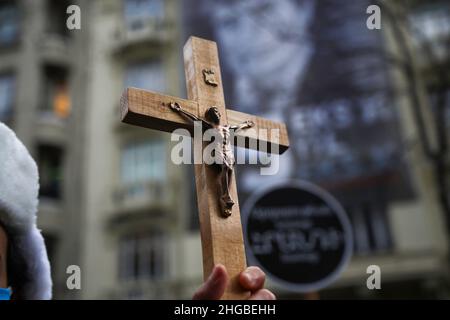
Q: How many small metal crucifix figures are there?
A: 1